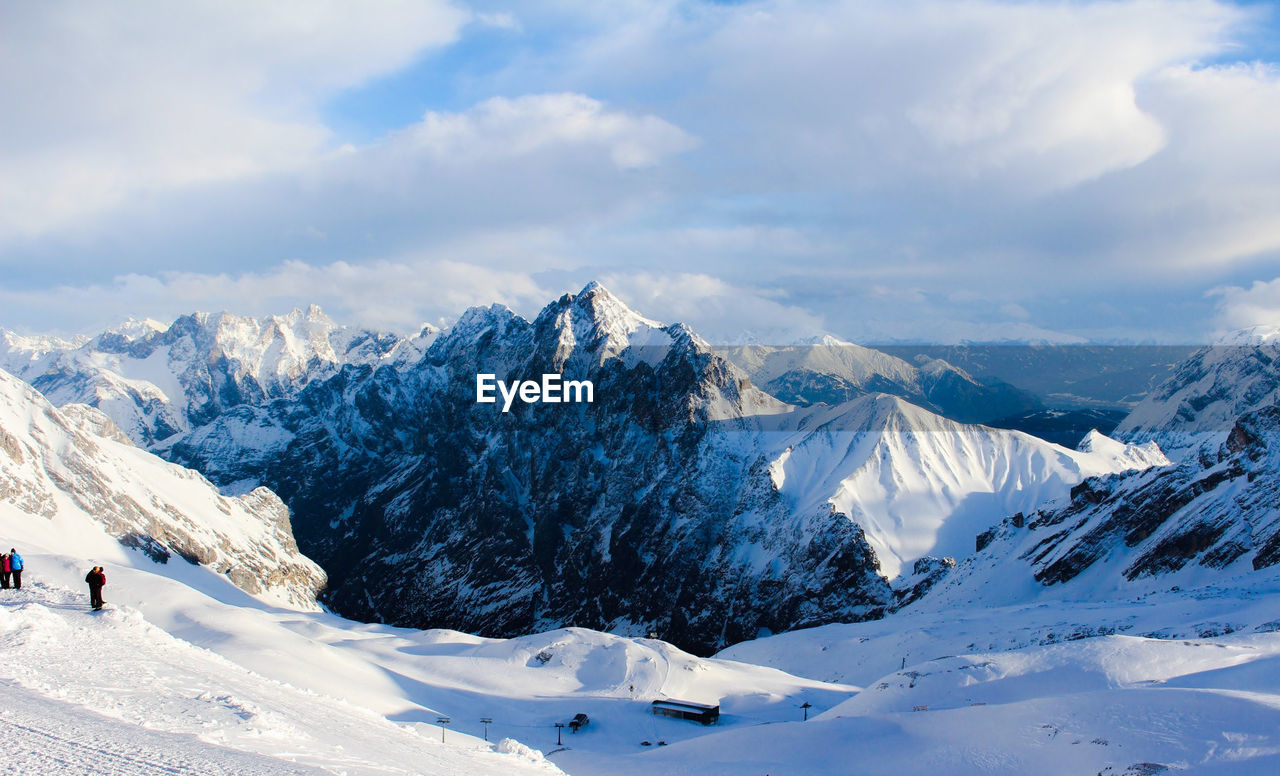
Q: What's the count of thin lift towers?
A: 4